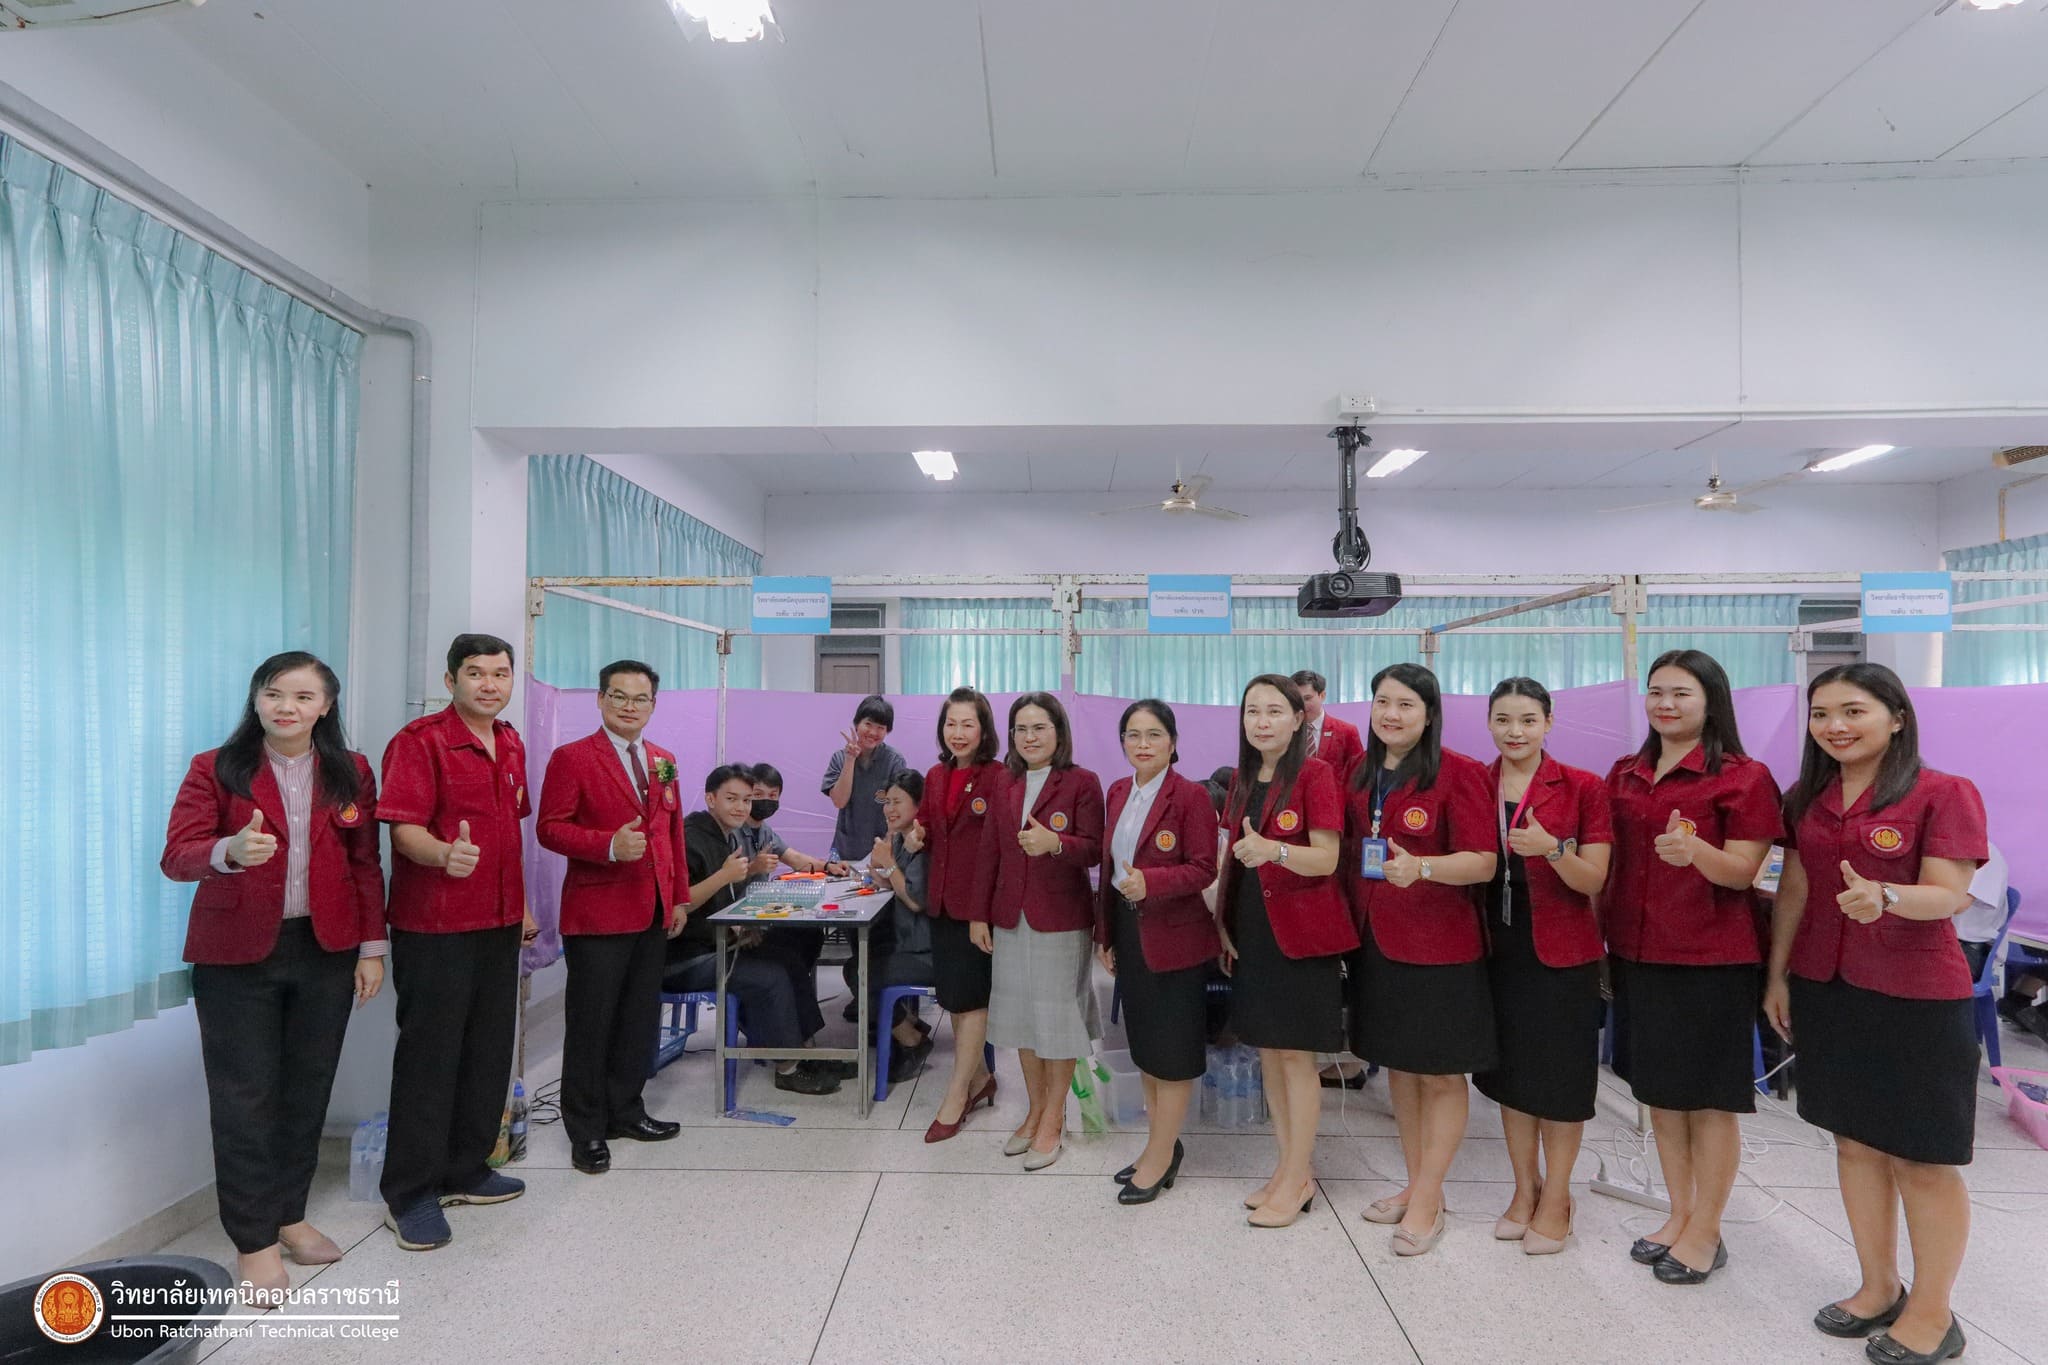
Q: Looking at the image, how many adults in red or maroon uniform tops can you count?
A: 12